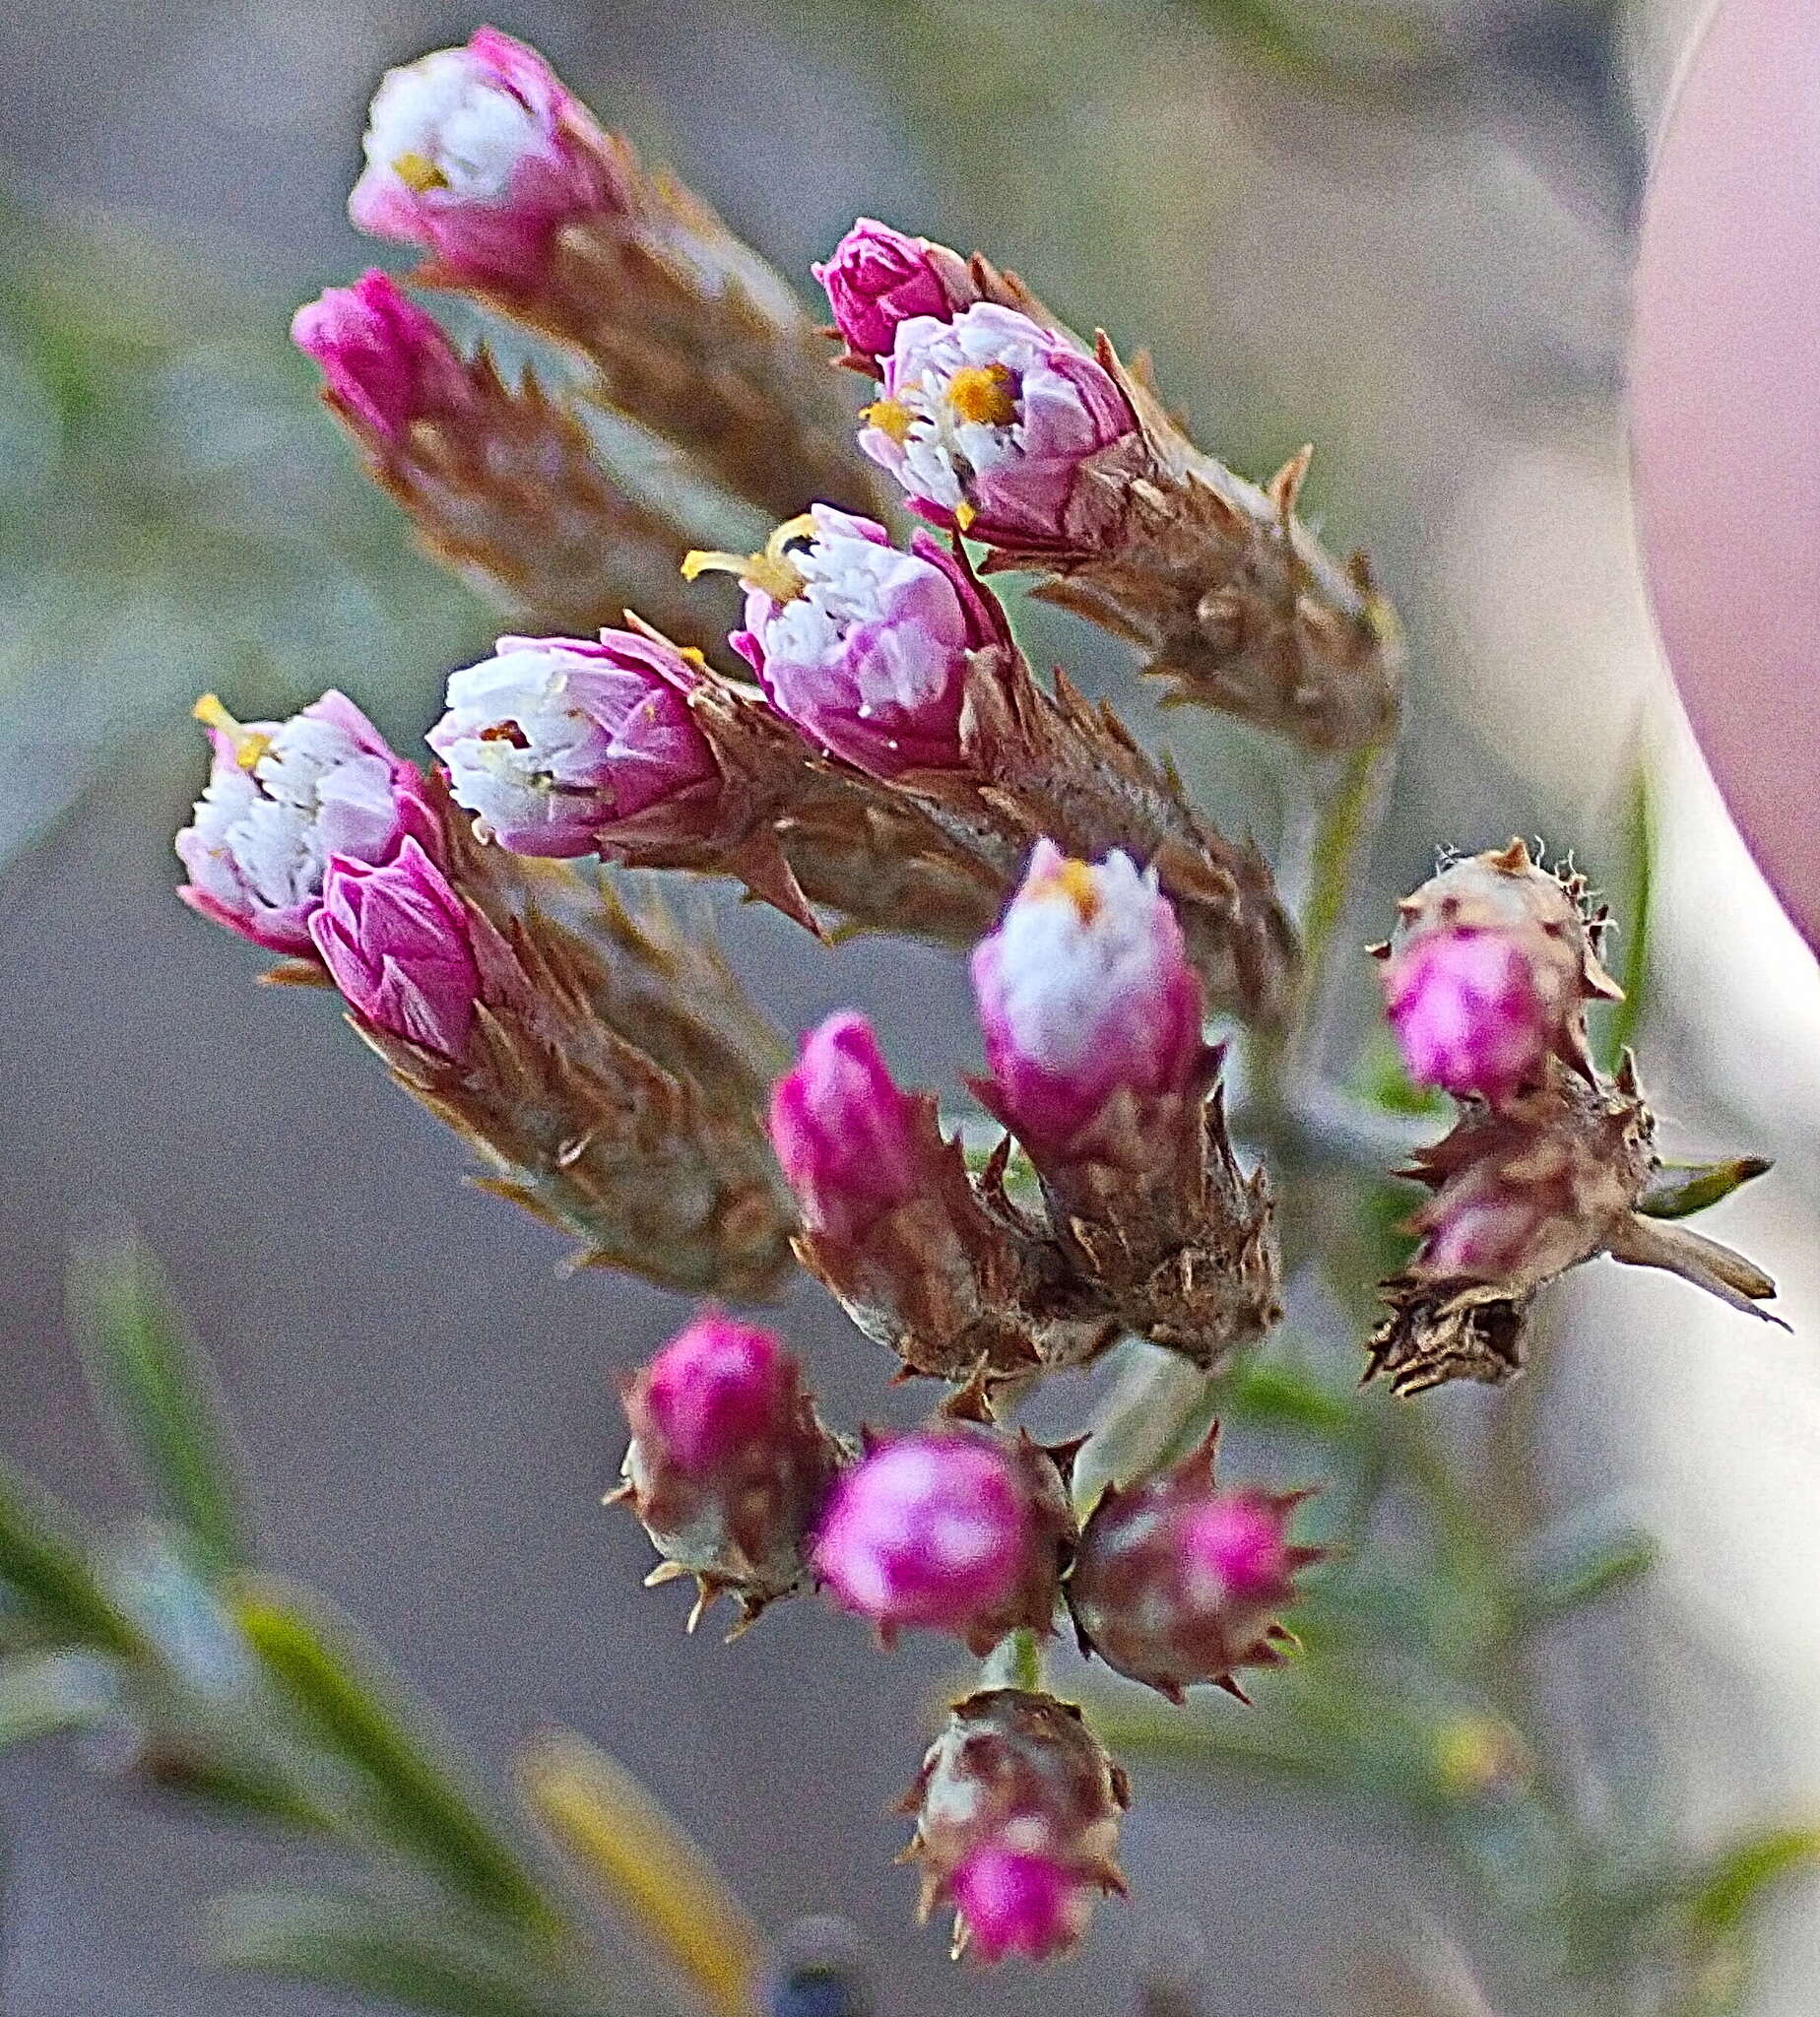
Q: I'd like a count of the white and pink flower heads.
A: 6